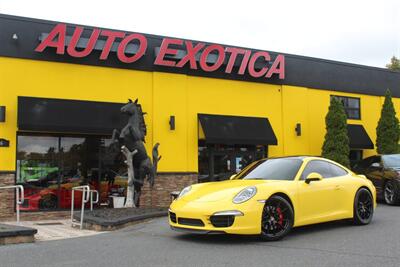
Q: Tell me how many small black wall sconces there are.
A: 3